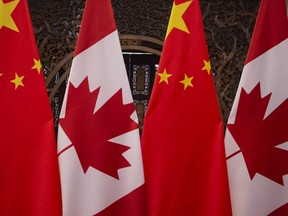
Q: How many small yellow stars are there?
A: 5